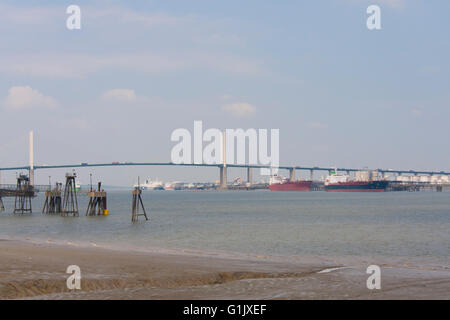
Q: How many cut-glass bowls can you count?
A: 0